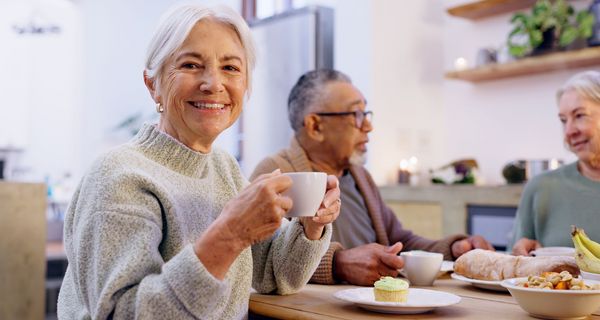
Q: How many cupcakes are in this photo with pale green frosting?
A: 1